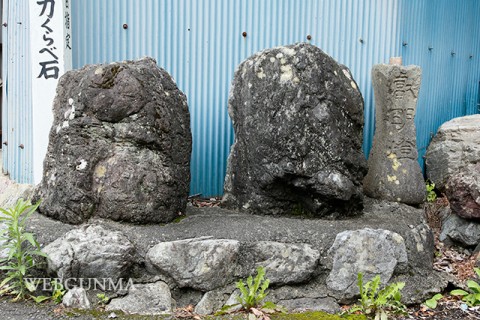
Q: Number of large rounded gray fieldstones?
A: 2